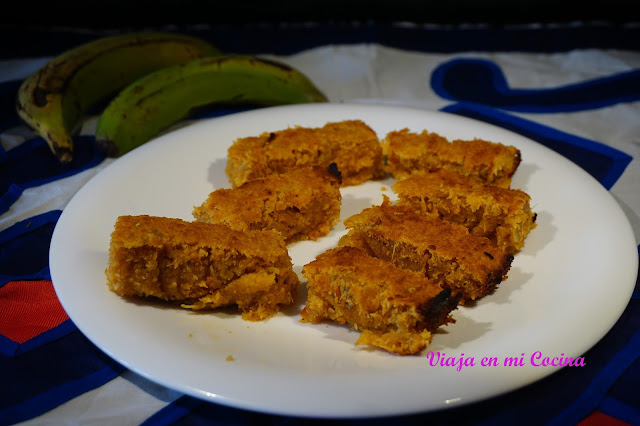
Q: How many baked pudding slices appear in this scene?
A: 7